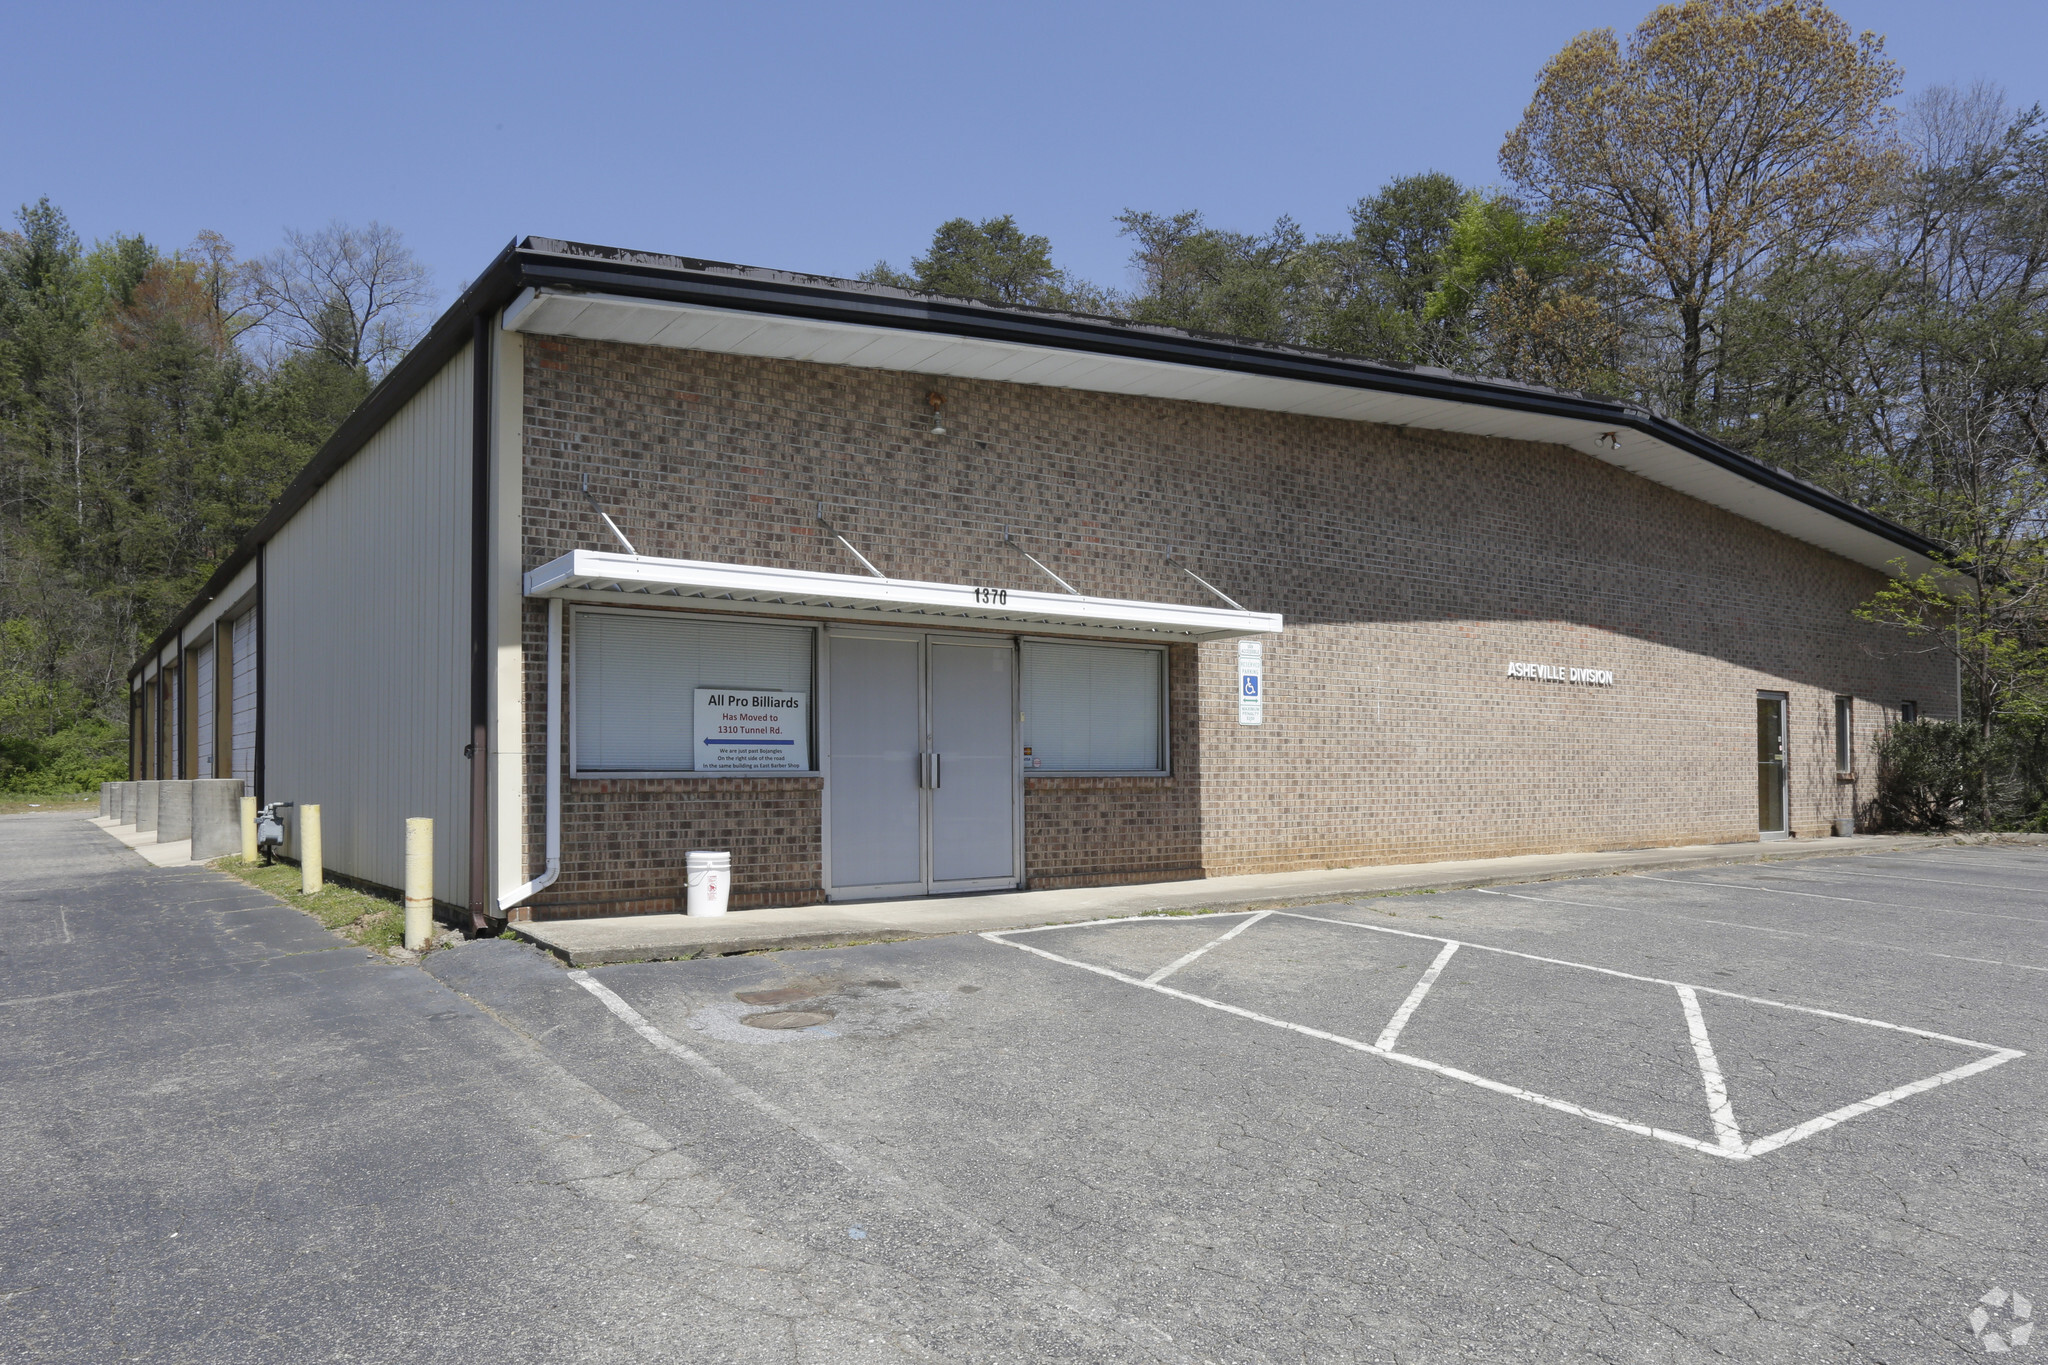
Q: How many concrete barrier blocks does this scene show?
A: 6